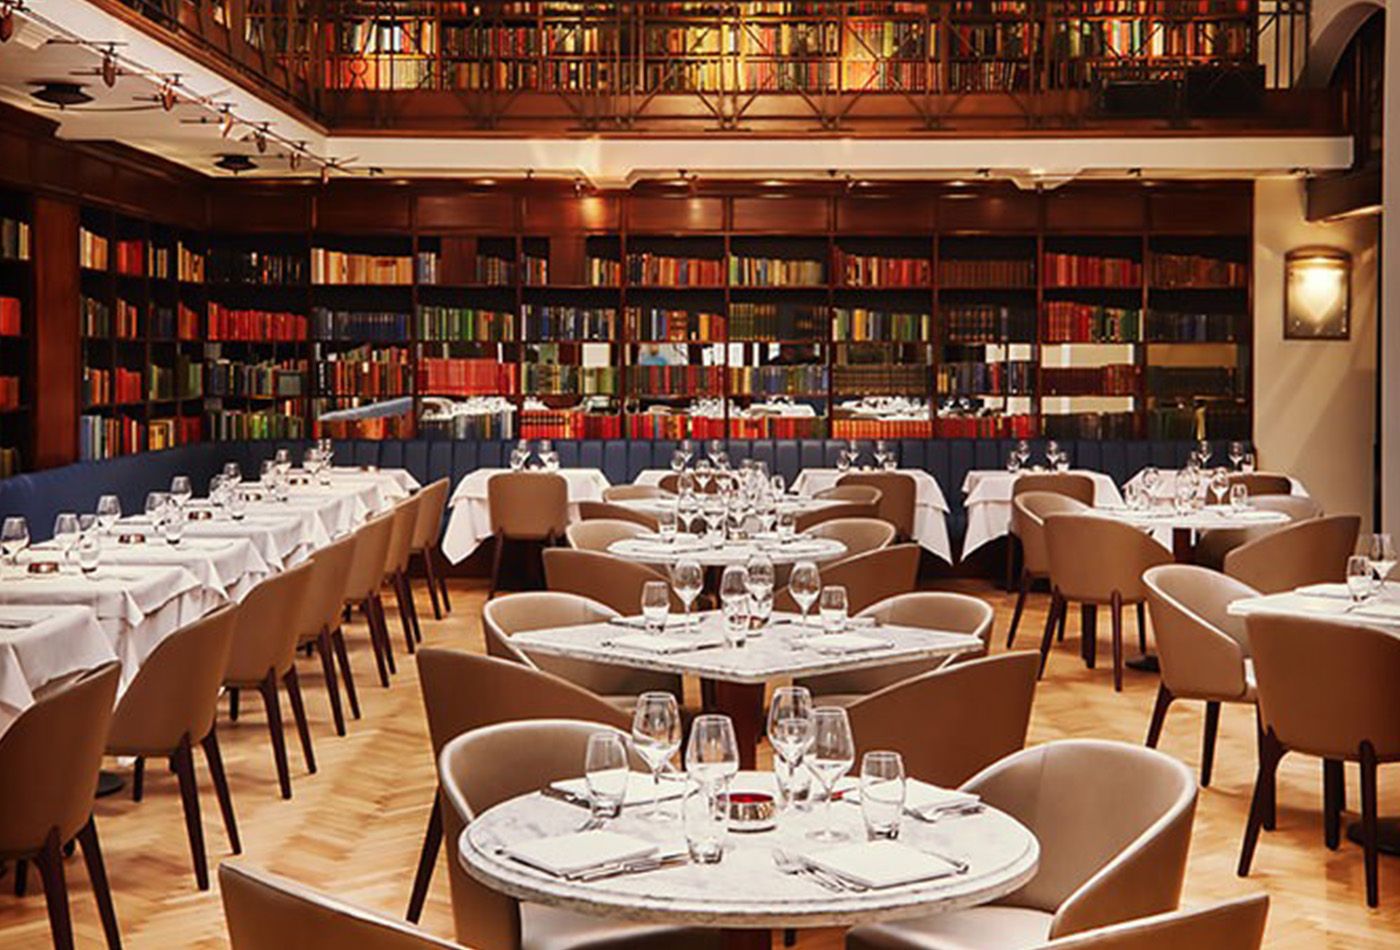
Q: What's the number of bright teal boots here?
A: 0